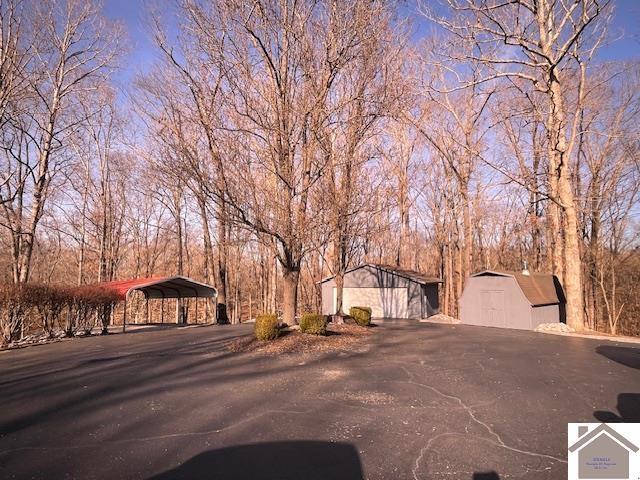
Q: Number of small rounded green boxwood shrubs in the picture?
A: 3